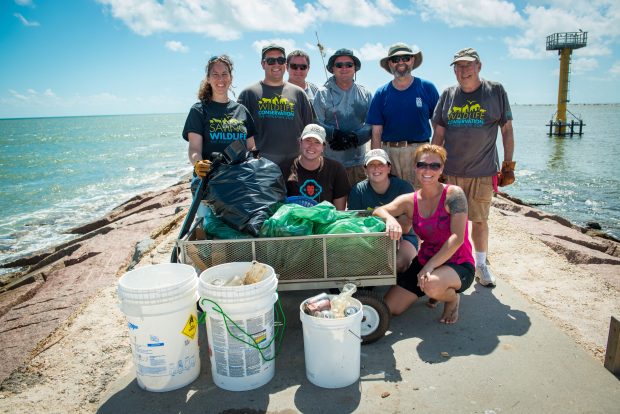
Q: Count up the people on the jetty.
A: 9